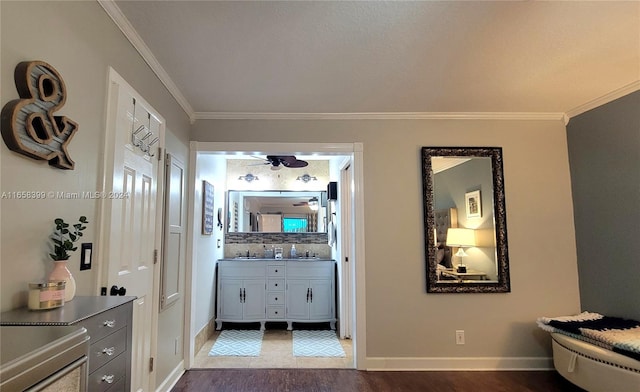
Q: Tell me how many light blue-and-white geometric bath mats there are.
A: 2